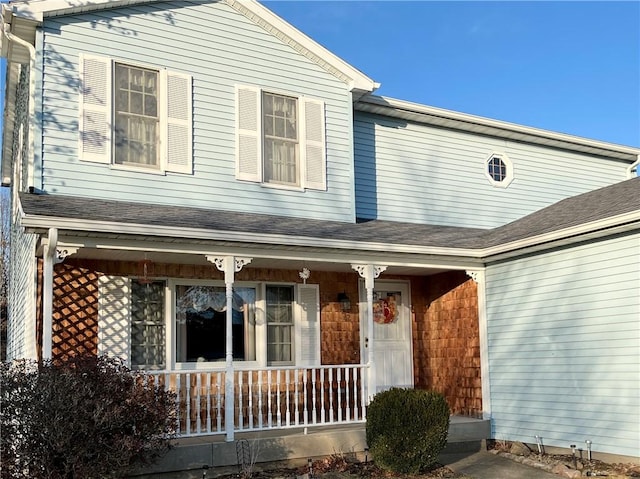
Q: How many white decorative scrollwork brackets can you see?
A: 6